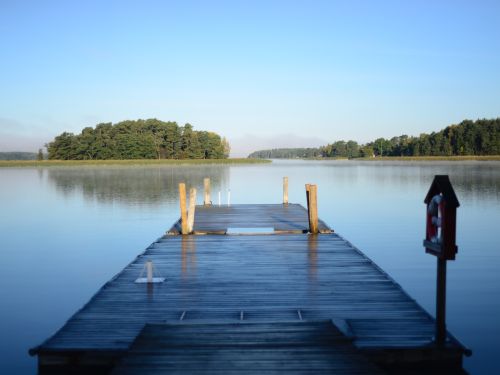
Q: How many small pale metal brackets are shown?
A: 3